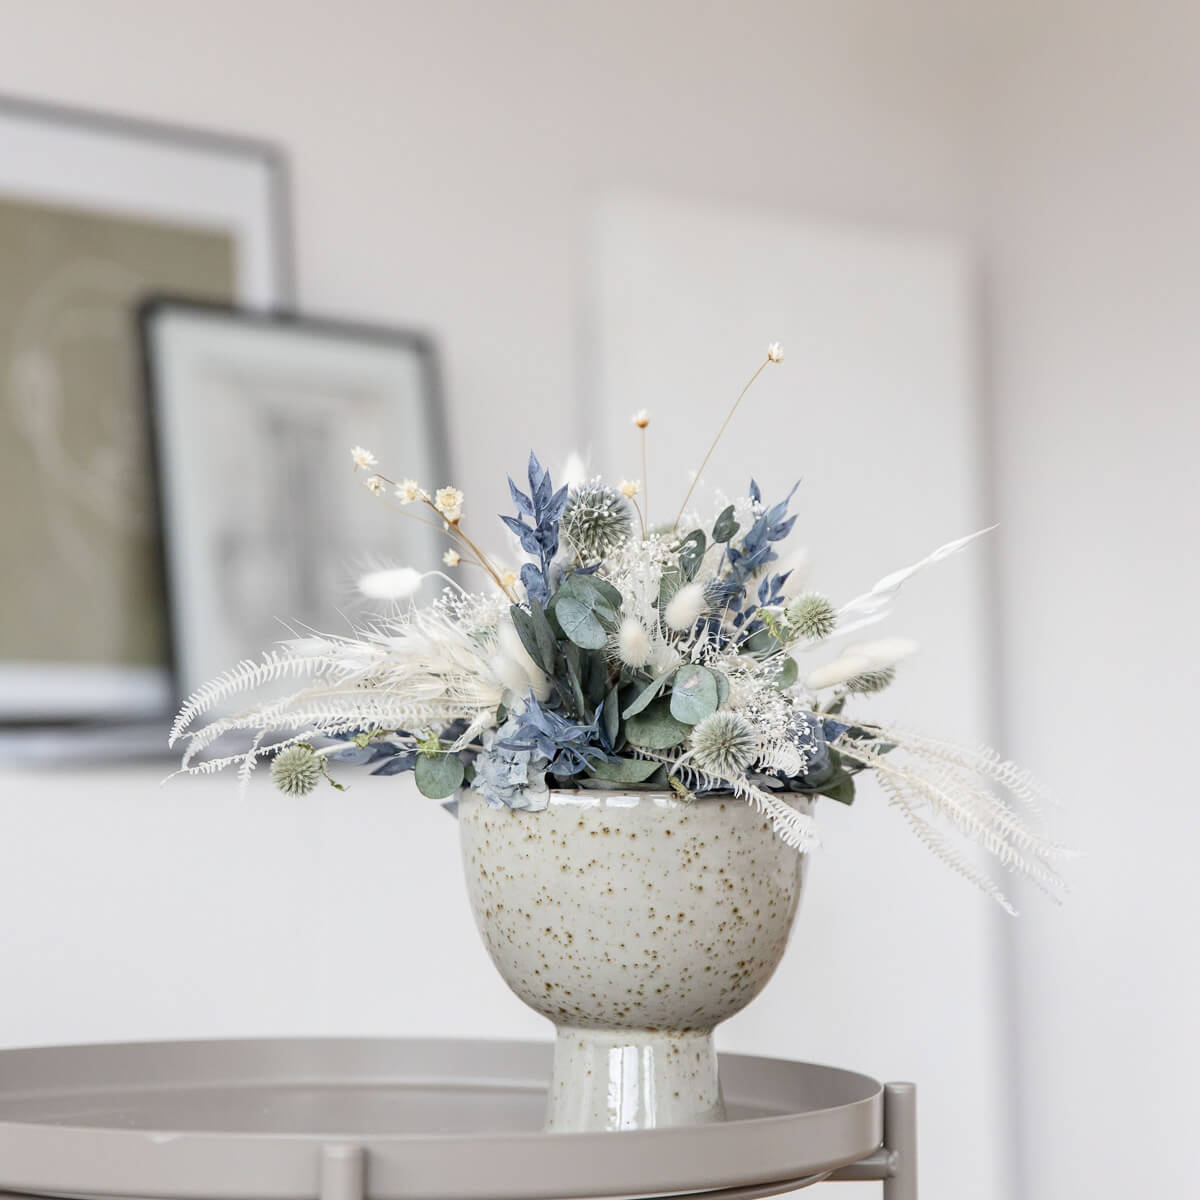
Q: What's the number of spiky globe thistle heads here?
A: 5